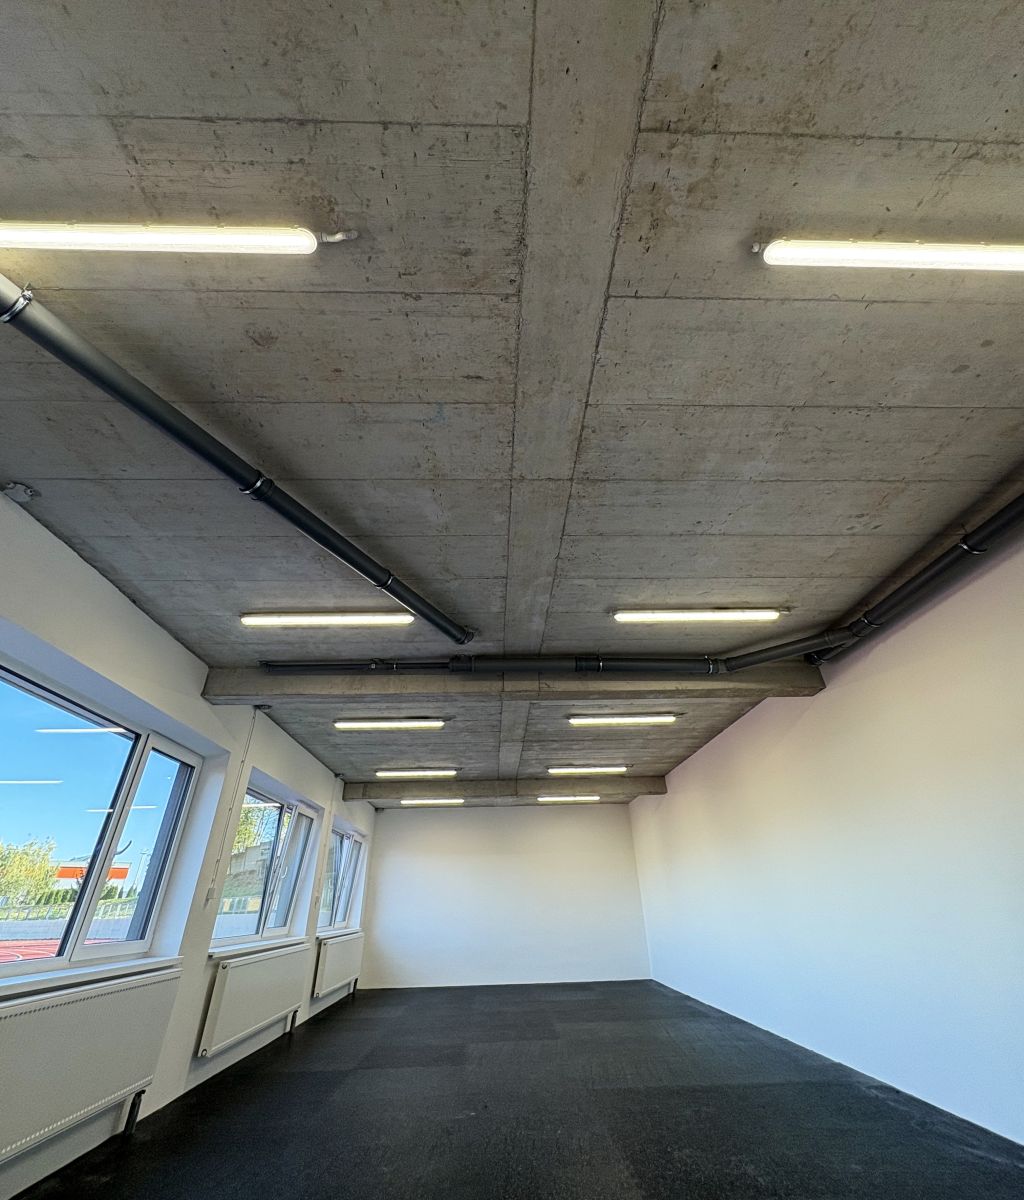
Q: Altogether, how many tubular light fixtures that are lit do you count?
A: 10